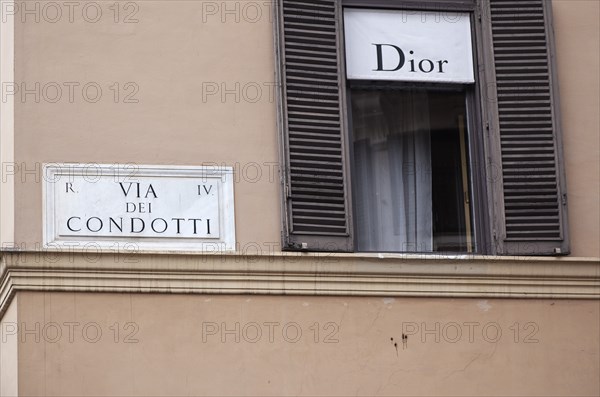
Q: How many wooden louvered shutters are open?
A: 2